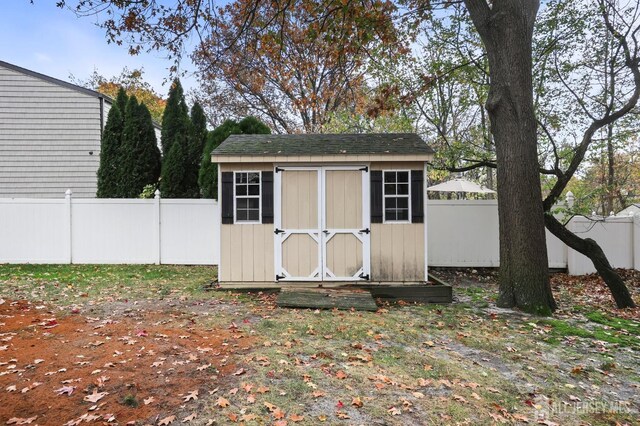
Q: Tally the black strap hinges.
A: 6